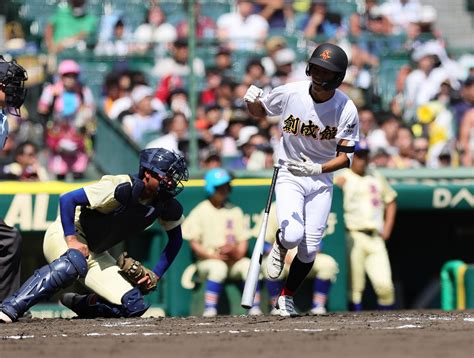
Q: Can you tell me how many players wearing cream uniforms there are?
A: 4